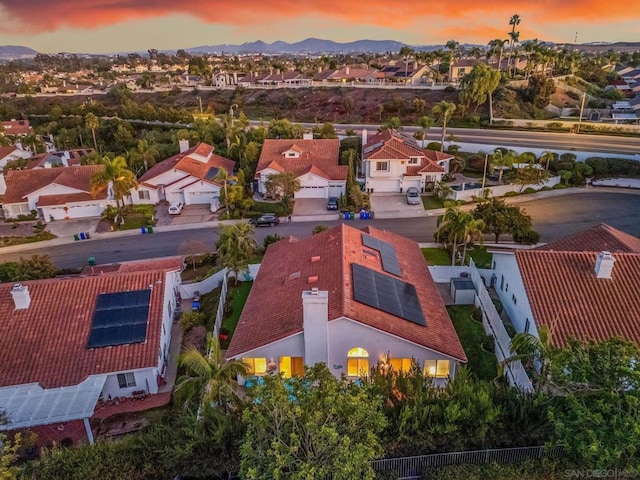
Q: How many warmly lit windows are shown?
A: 5